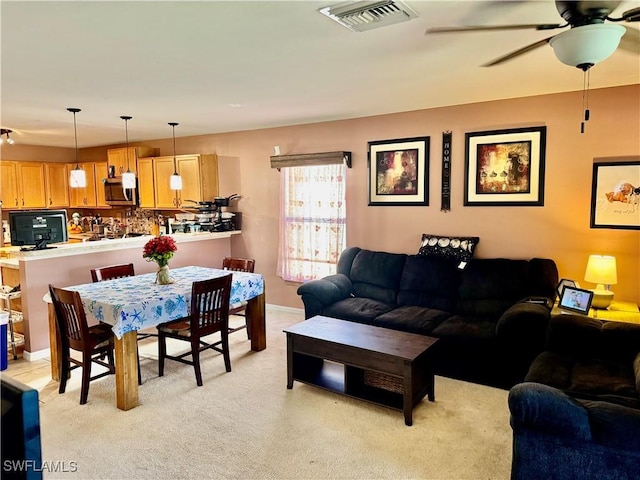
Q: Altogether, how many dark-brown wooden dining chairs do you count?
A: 4